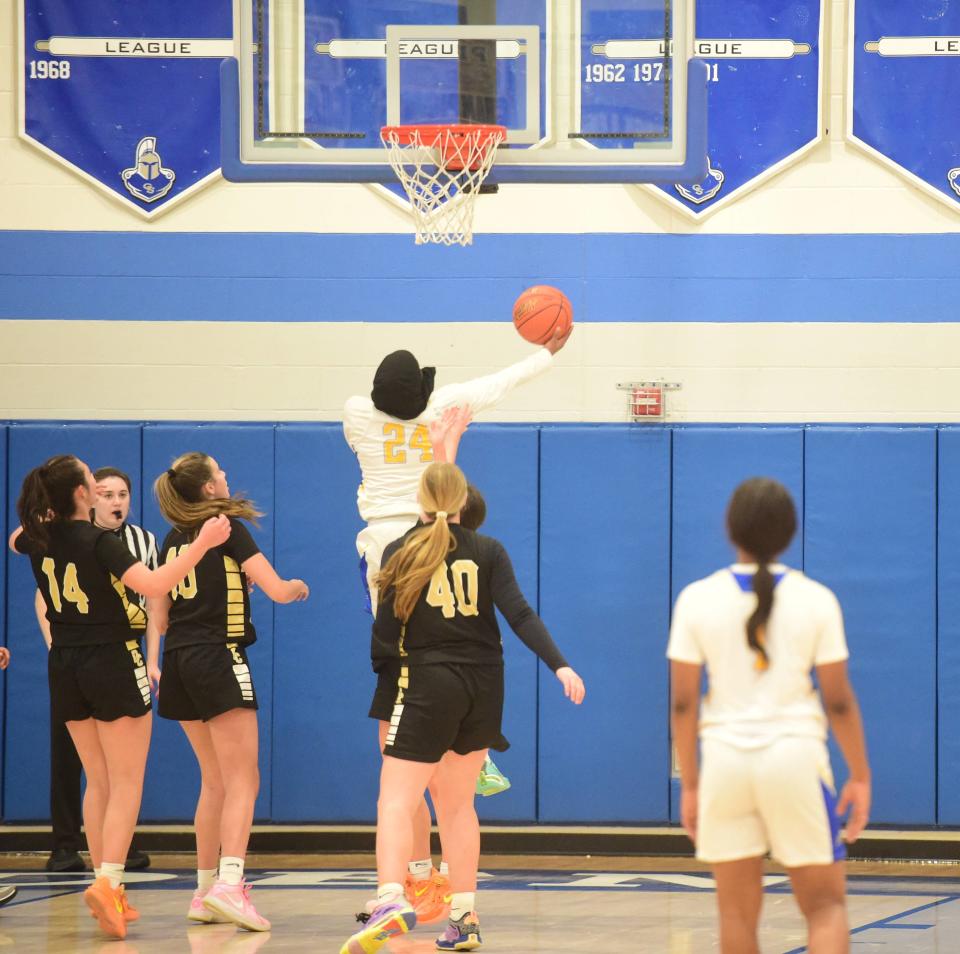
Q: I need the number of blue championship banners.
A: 4